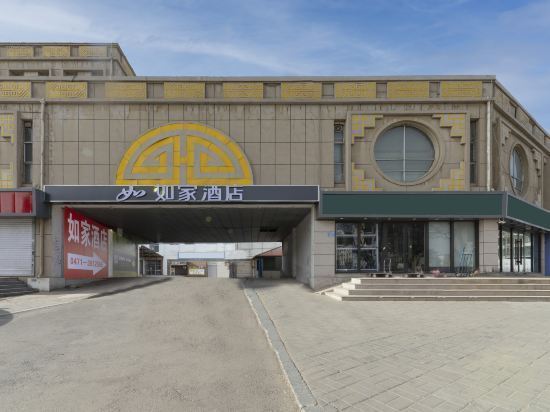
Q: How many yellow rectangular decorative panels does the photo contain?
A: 12